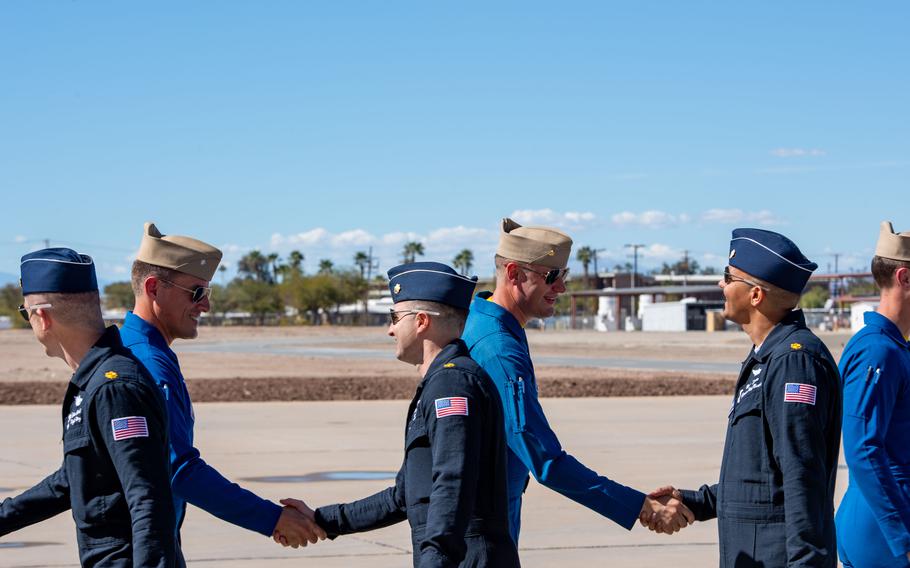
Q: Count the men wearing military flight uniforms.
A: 6